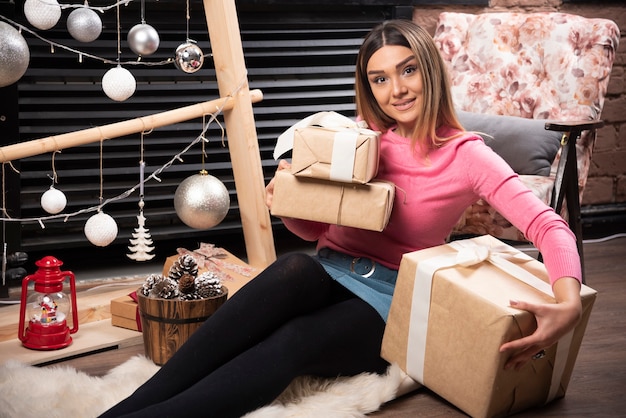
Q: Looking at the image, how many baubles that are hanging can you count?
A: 9